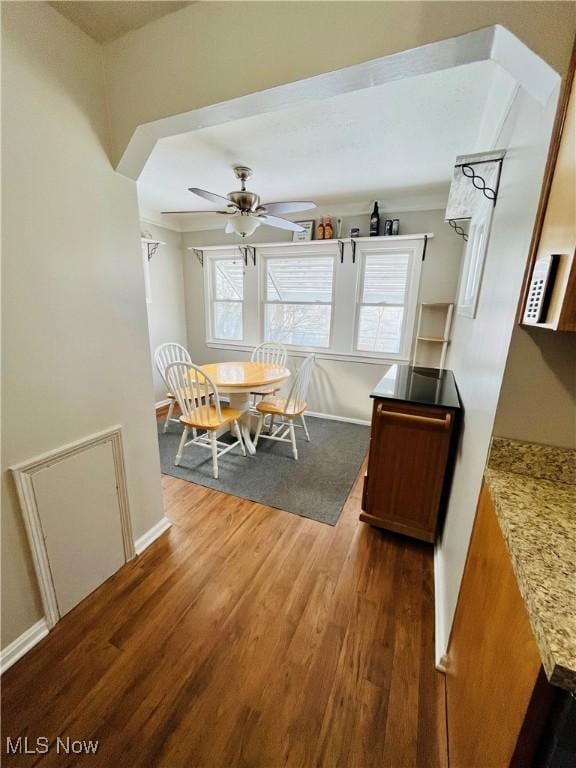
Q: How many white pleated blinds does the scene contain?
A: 3